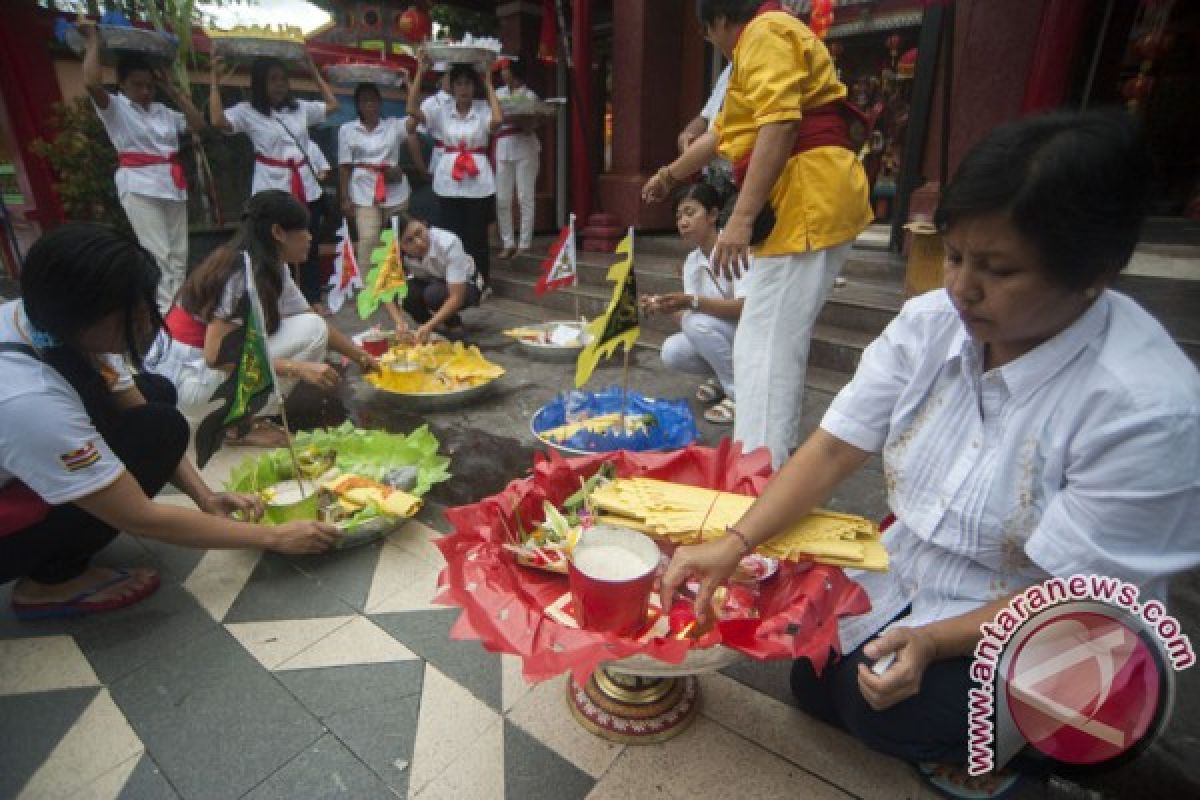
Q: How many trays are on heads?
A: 4